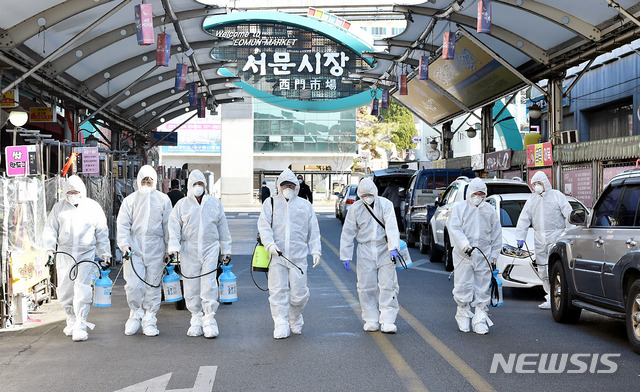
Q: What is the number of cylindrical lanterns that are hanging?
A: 11